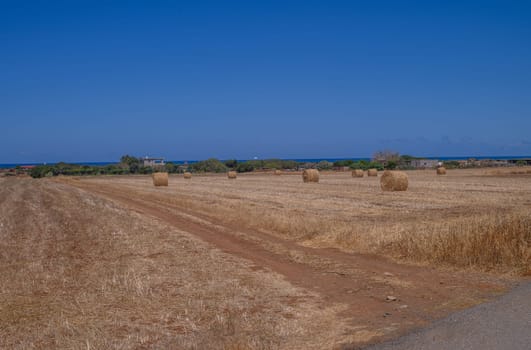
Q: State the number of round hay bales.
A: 9